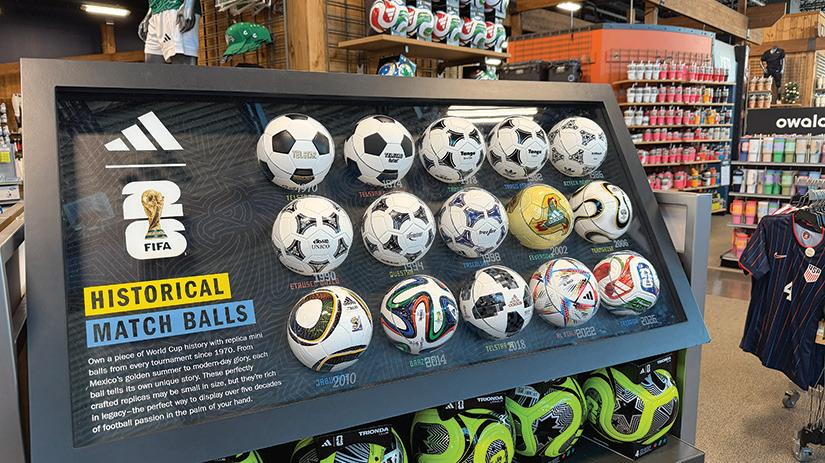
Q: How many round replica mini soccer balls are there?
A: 15